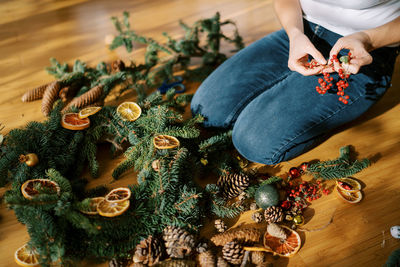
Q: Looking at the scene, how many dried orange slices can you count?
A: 12